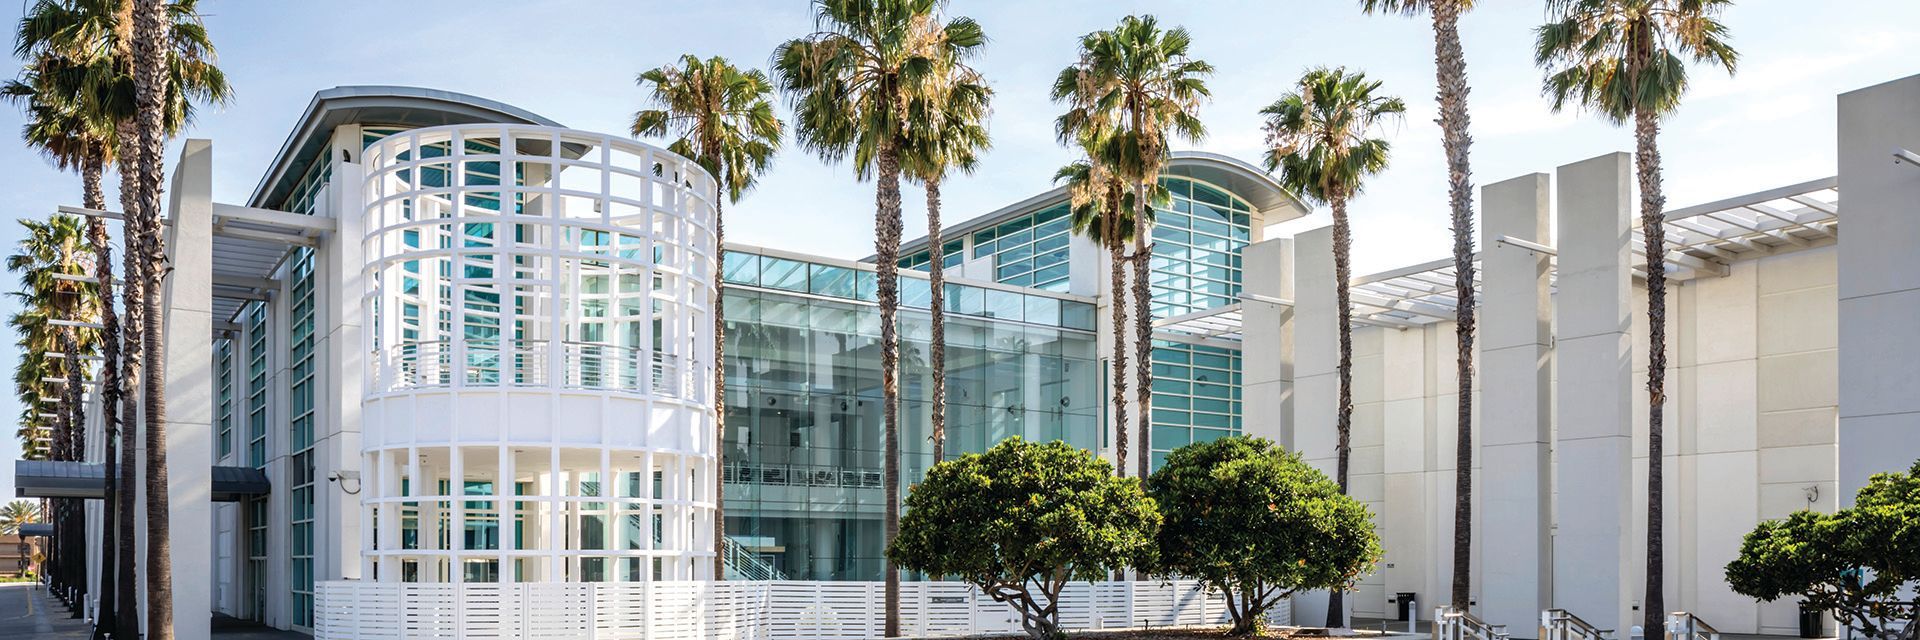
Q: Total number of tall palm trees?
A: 11